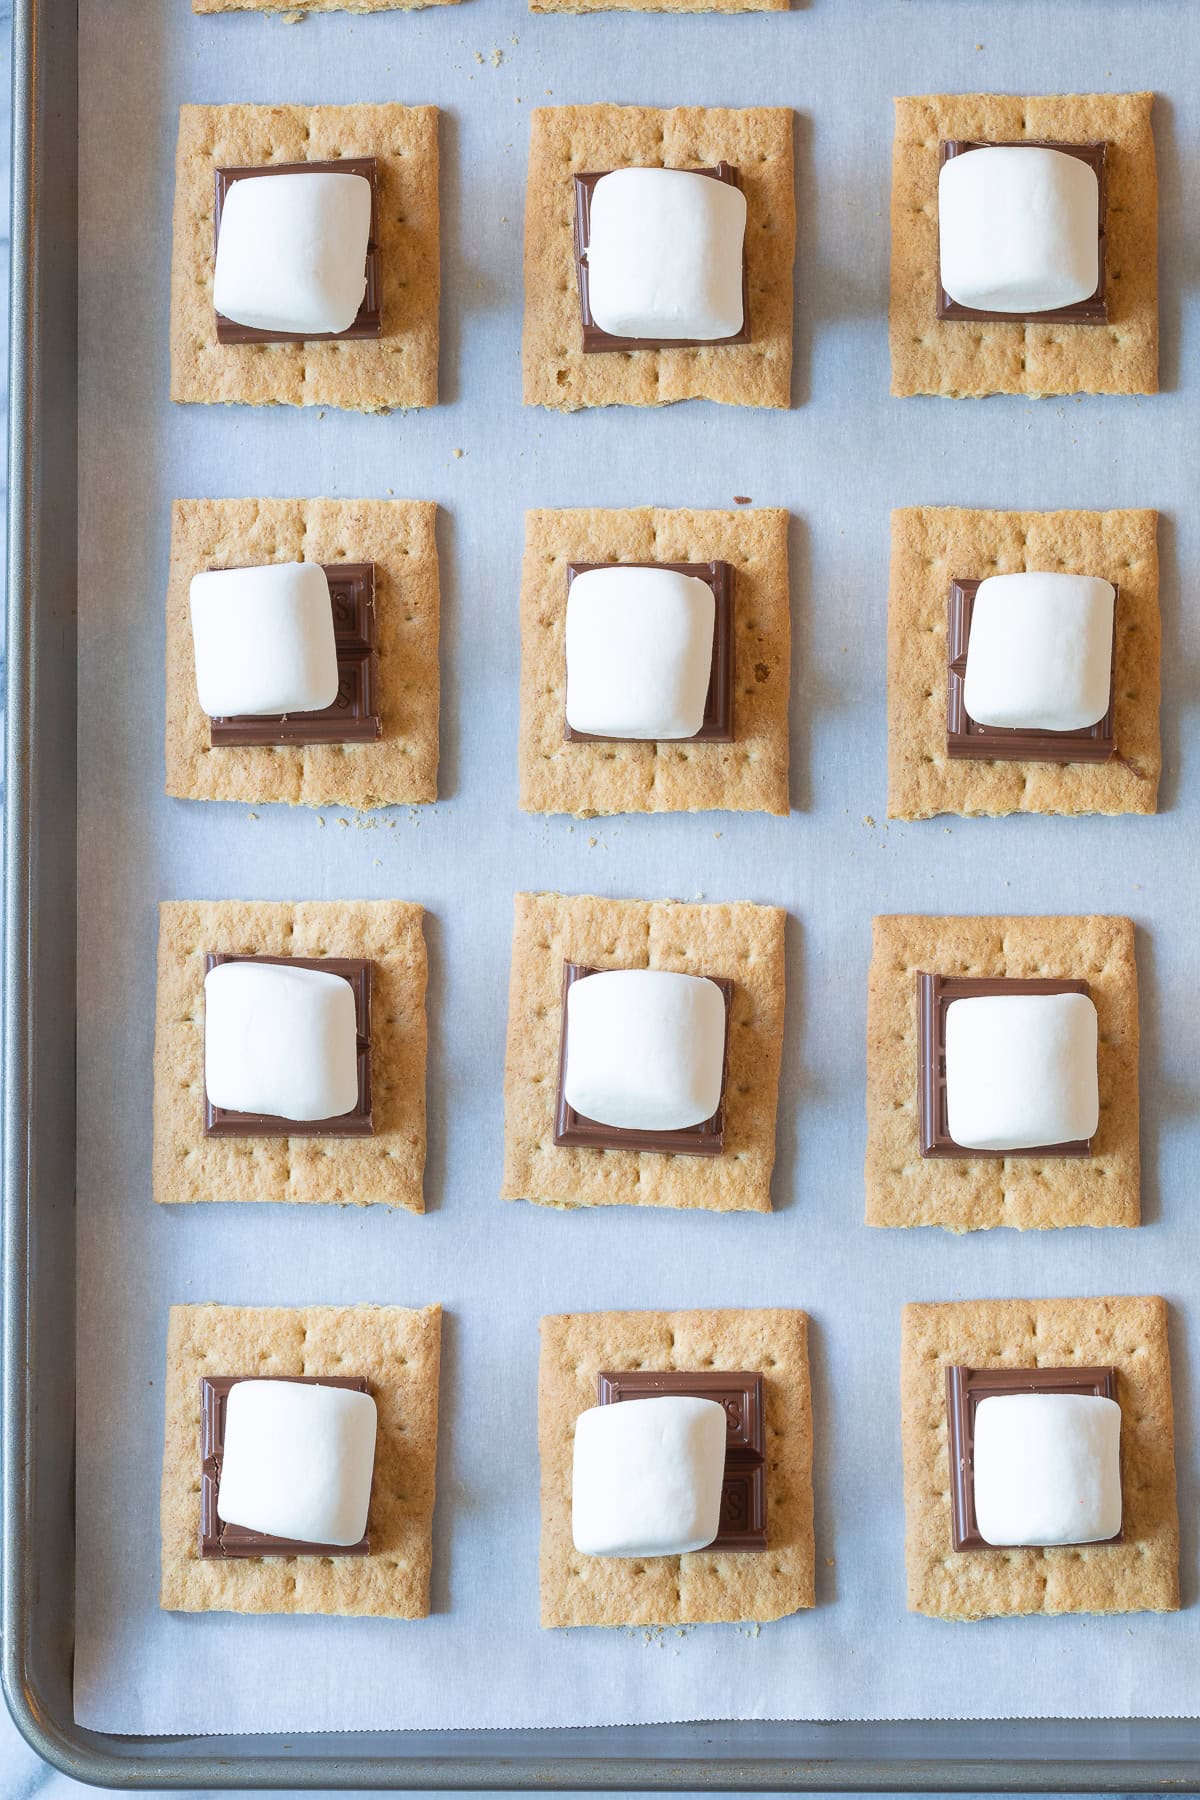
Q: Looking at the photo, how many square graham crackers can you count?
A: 12